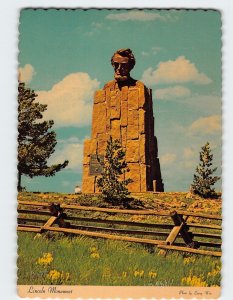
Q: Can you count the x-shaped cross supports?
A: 2